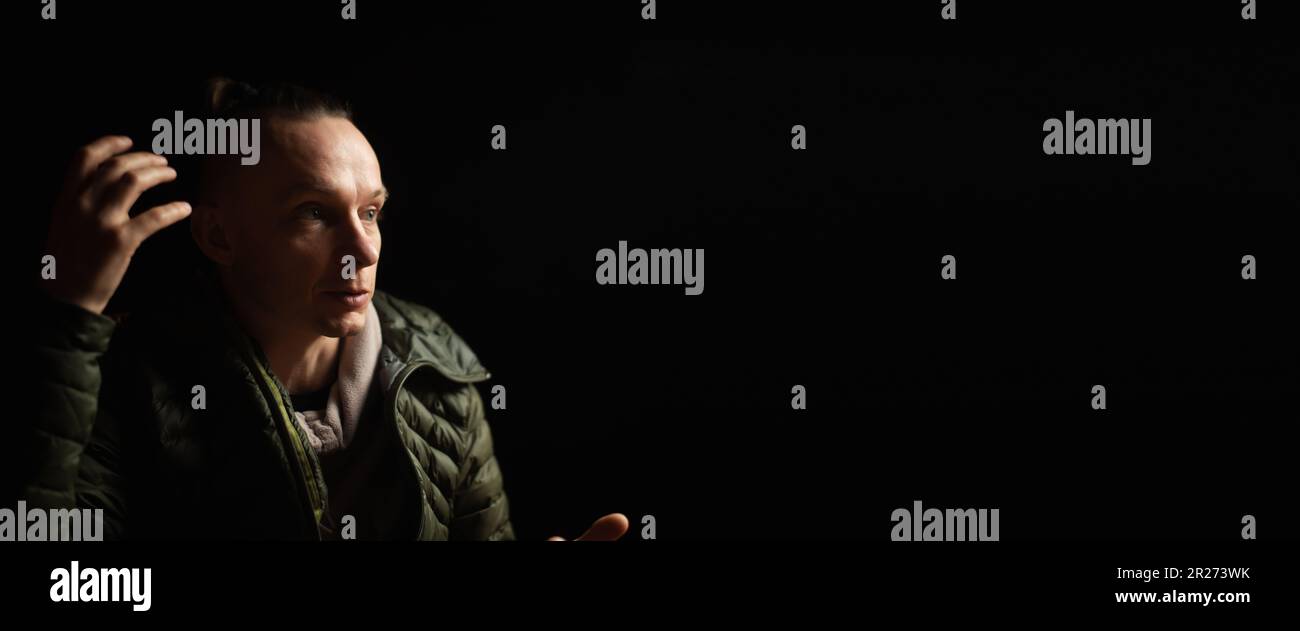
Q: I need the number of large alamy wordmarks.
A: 6